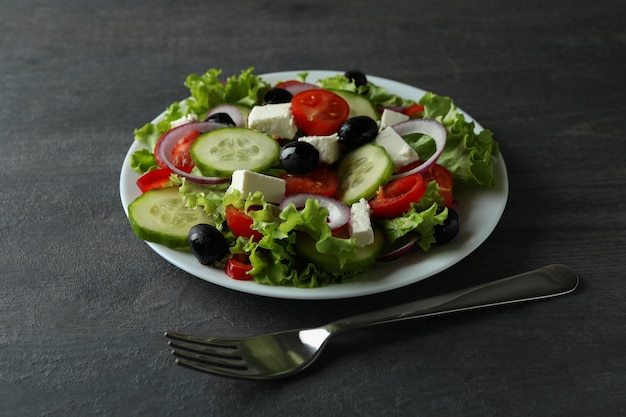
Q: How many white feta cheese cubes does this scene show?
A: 7